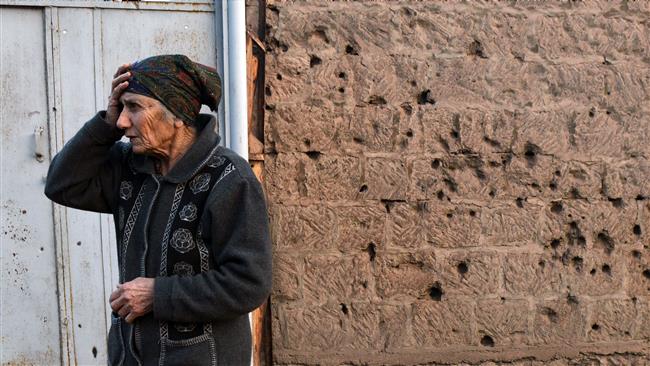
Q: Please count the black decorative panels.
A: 2